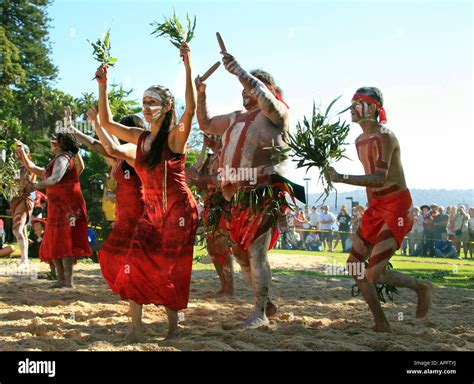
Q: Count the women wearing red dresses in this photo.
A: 3